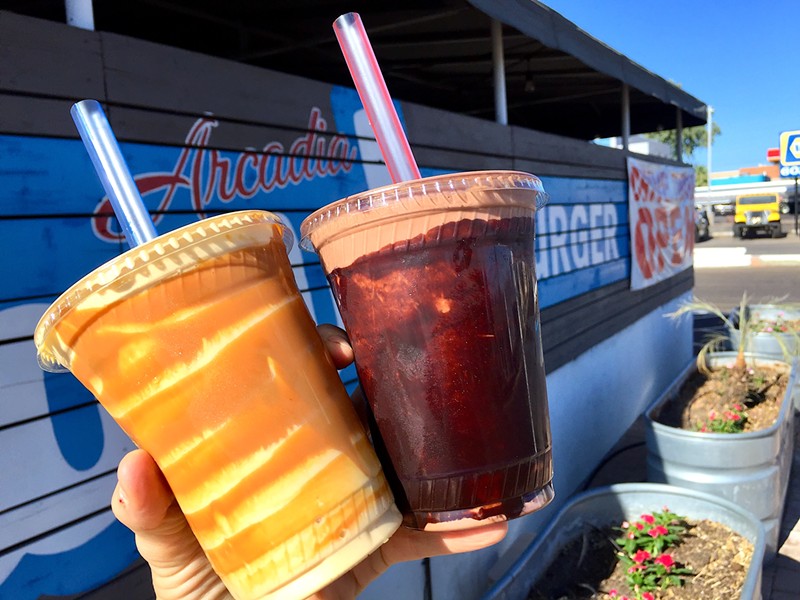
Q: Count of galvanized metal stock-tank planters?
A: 3